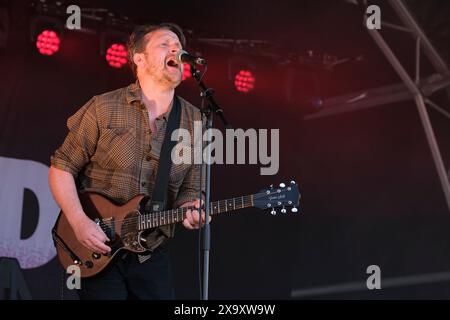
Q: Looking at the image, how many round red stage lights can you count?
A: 4